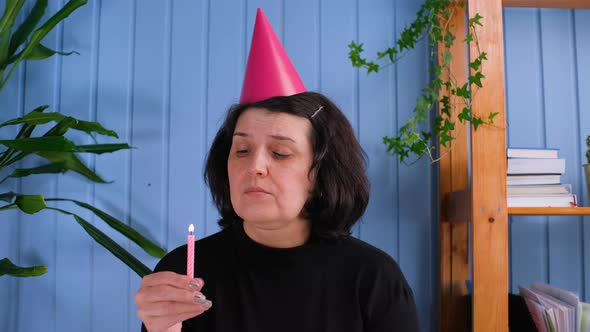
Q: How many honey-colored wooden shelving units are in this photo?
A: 1